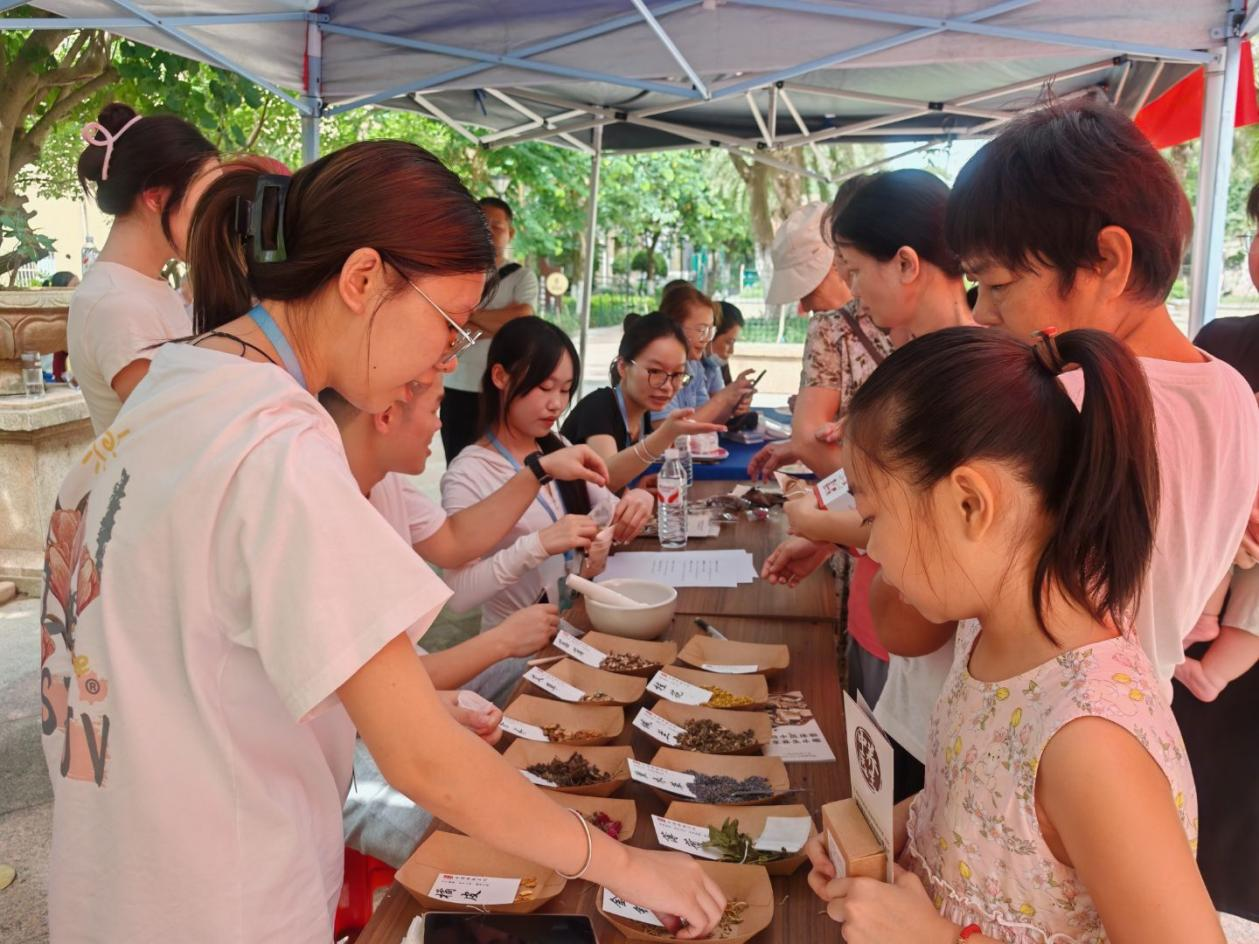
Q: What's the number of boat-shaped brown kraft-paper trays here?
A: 12